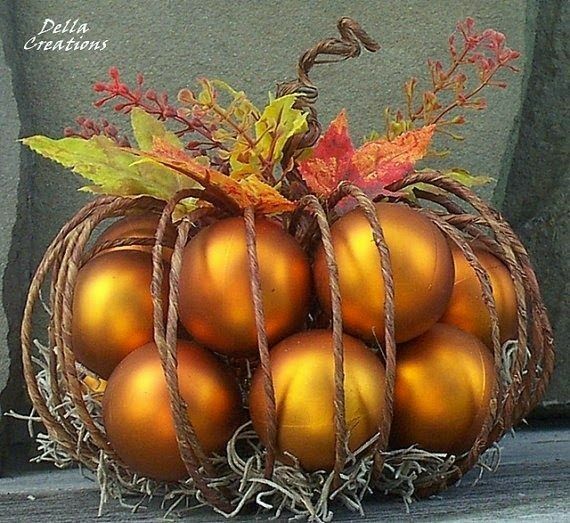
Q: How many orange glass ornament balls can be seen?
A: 8